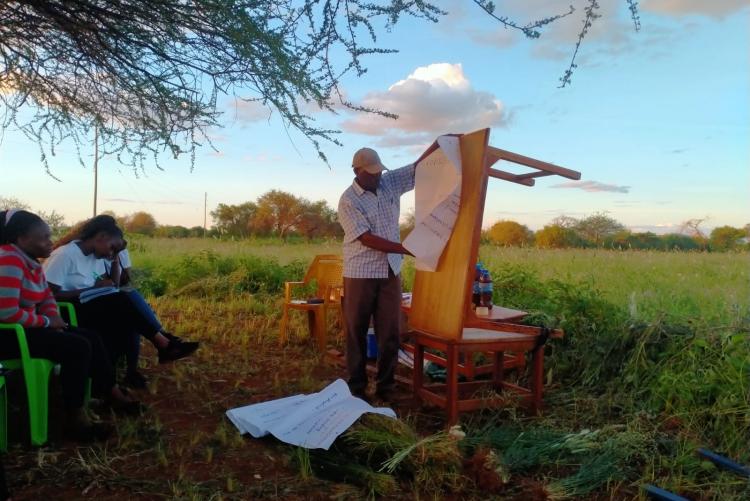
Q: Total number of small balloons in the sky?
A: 0